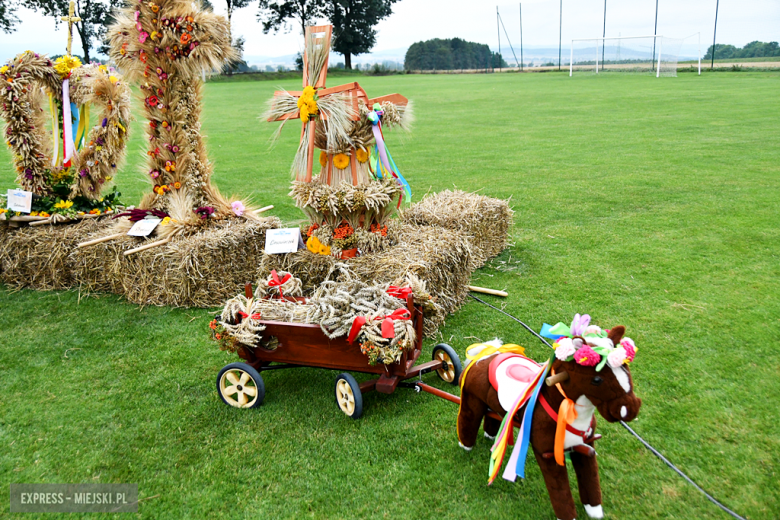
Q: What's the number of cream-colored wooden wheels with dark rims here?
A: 3